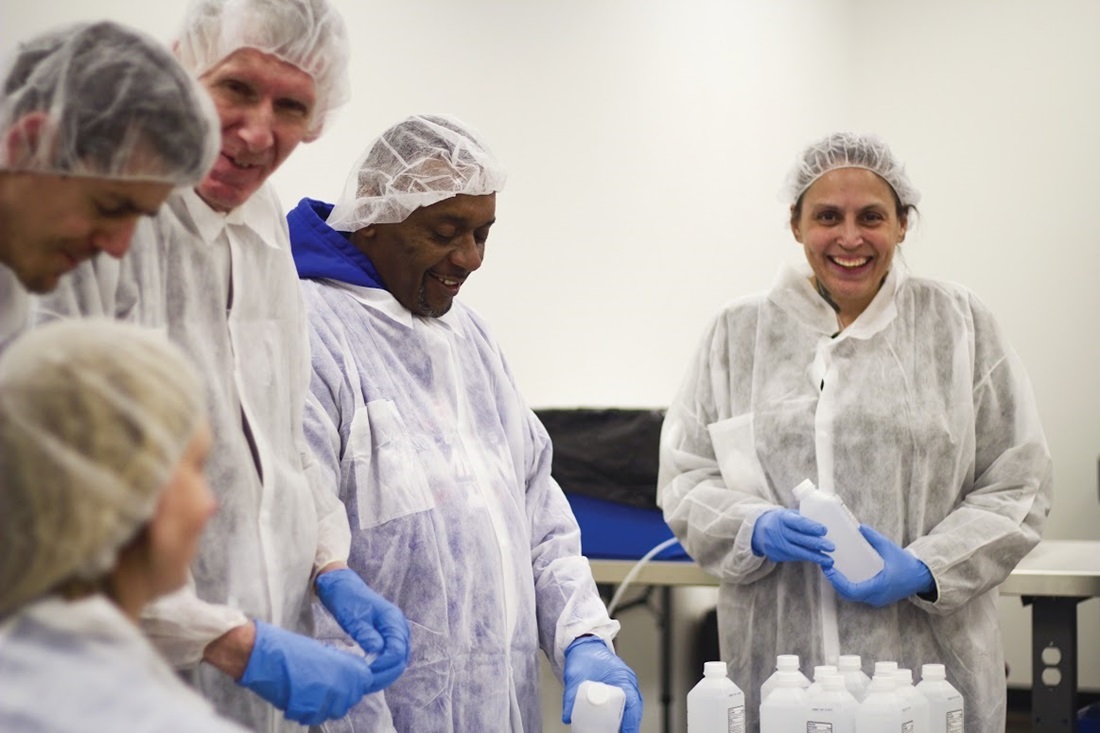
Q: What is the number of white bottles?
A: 12